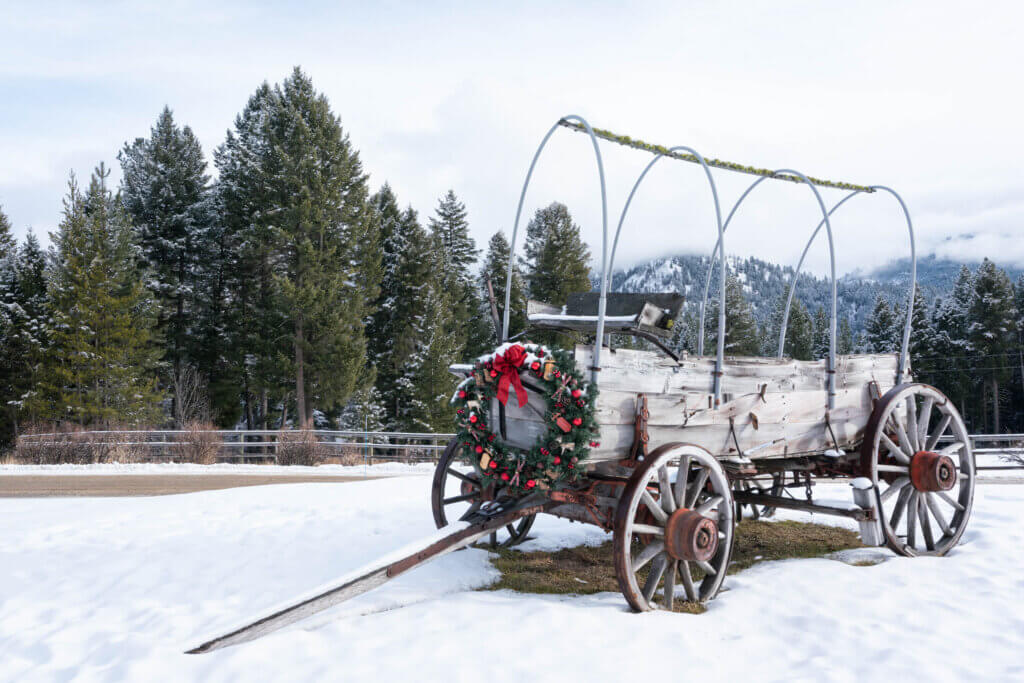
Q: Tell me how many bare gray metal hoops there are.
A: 4